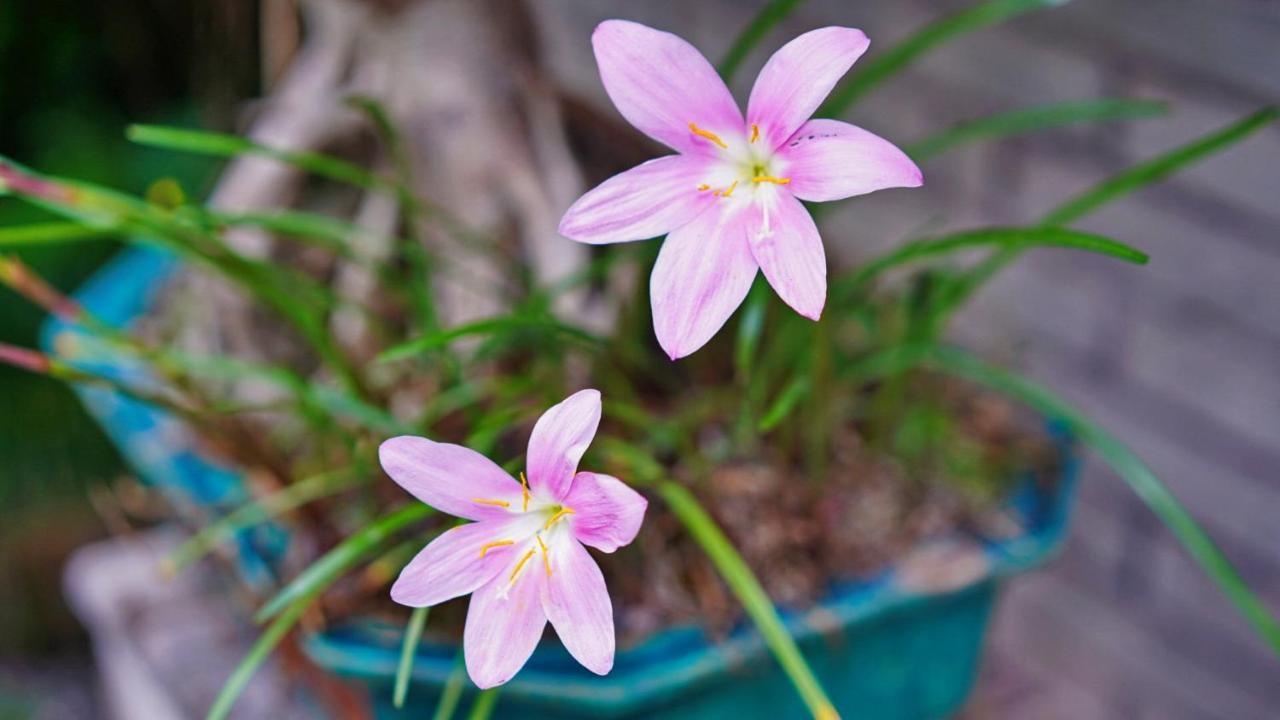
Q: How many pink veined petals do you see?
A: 12